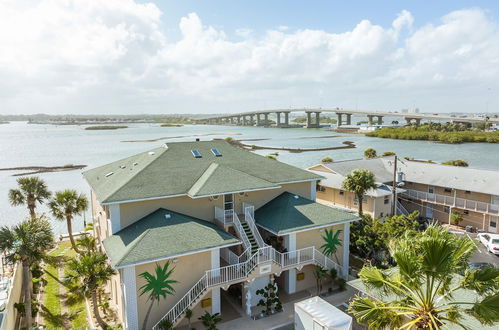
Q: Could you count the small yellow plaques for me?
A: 2